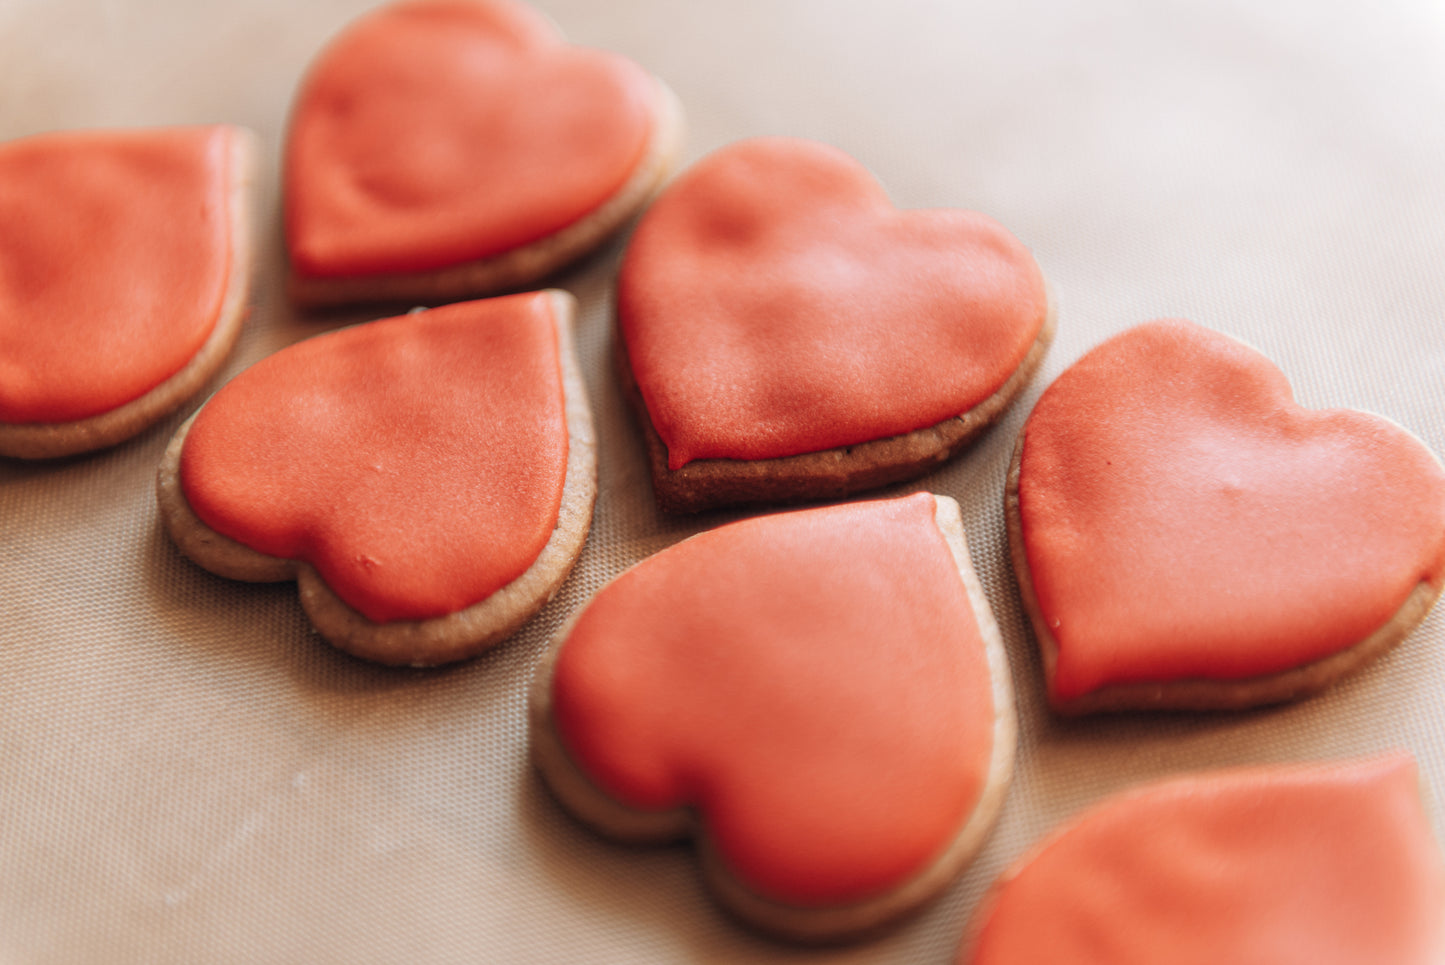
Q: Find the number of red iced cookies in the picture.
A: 7